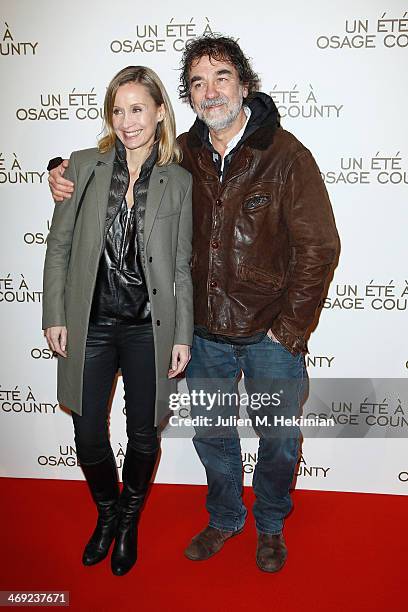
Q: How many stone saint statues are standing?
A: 0